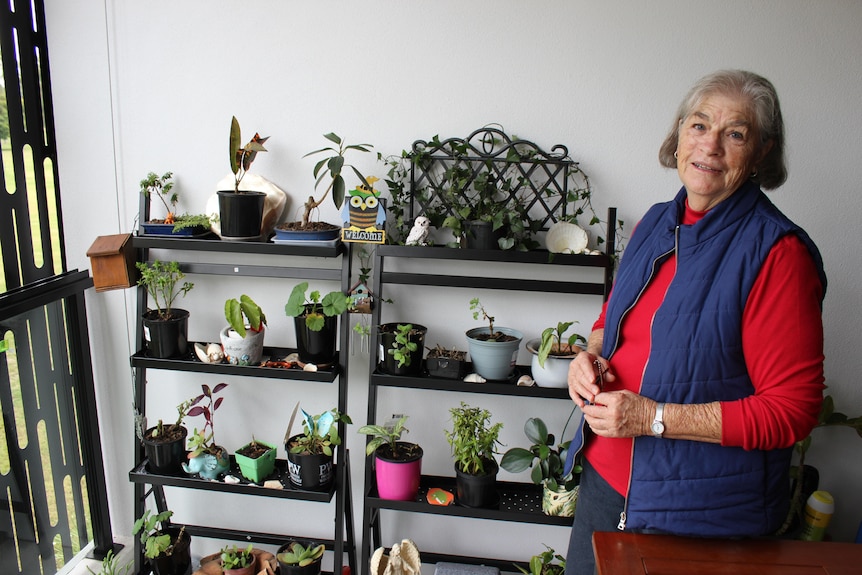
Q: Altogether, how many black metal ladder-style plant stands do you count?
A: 2